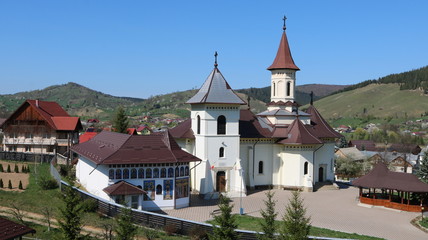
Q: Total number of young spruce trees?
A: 5